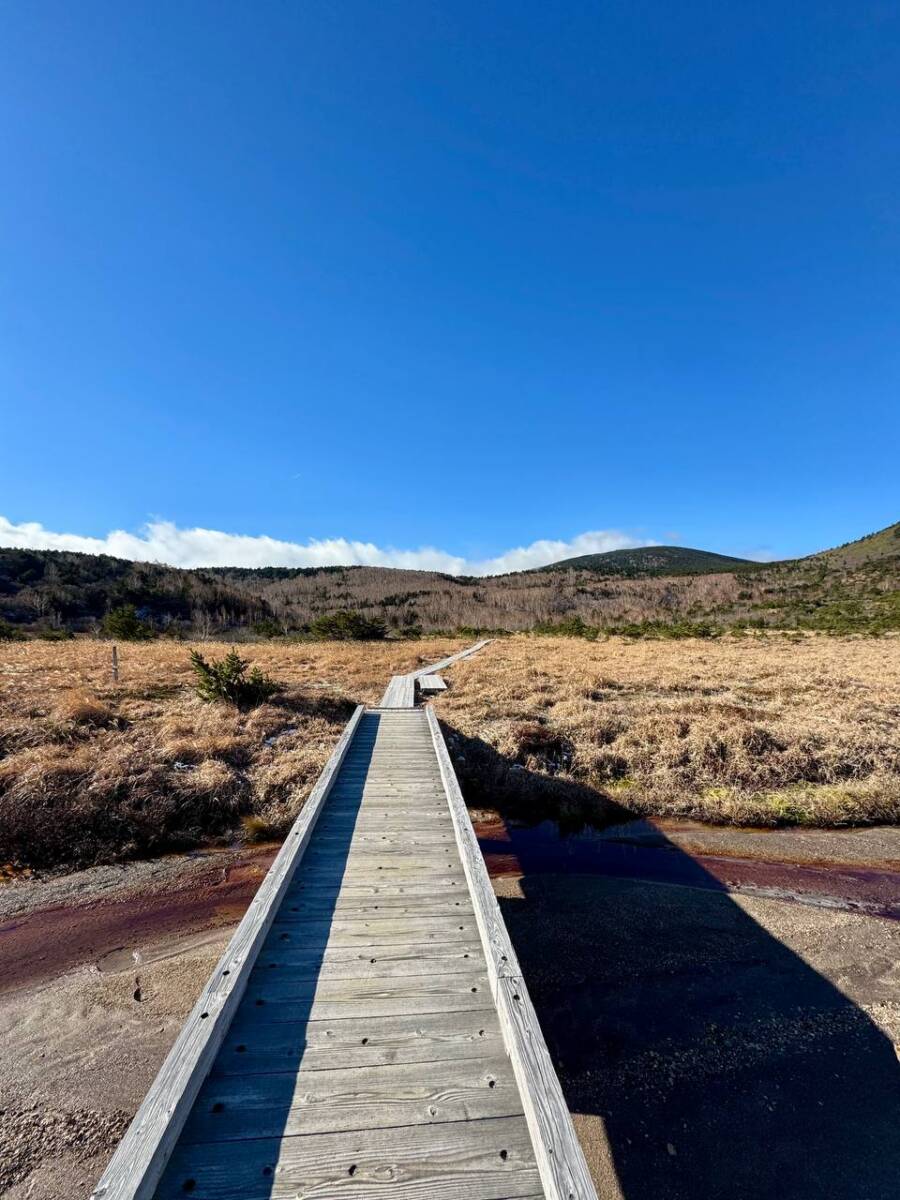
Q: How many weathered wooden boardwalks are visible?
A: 1